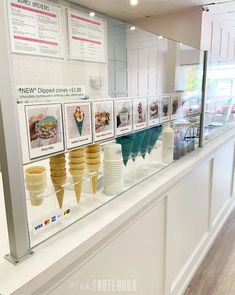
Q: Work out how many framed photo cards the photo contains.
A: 8